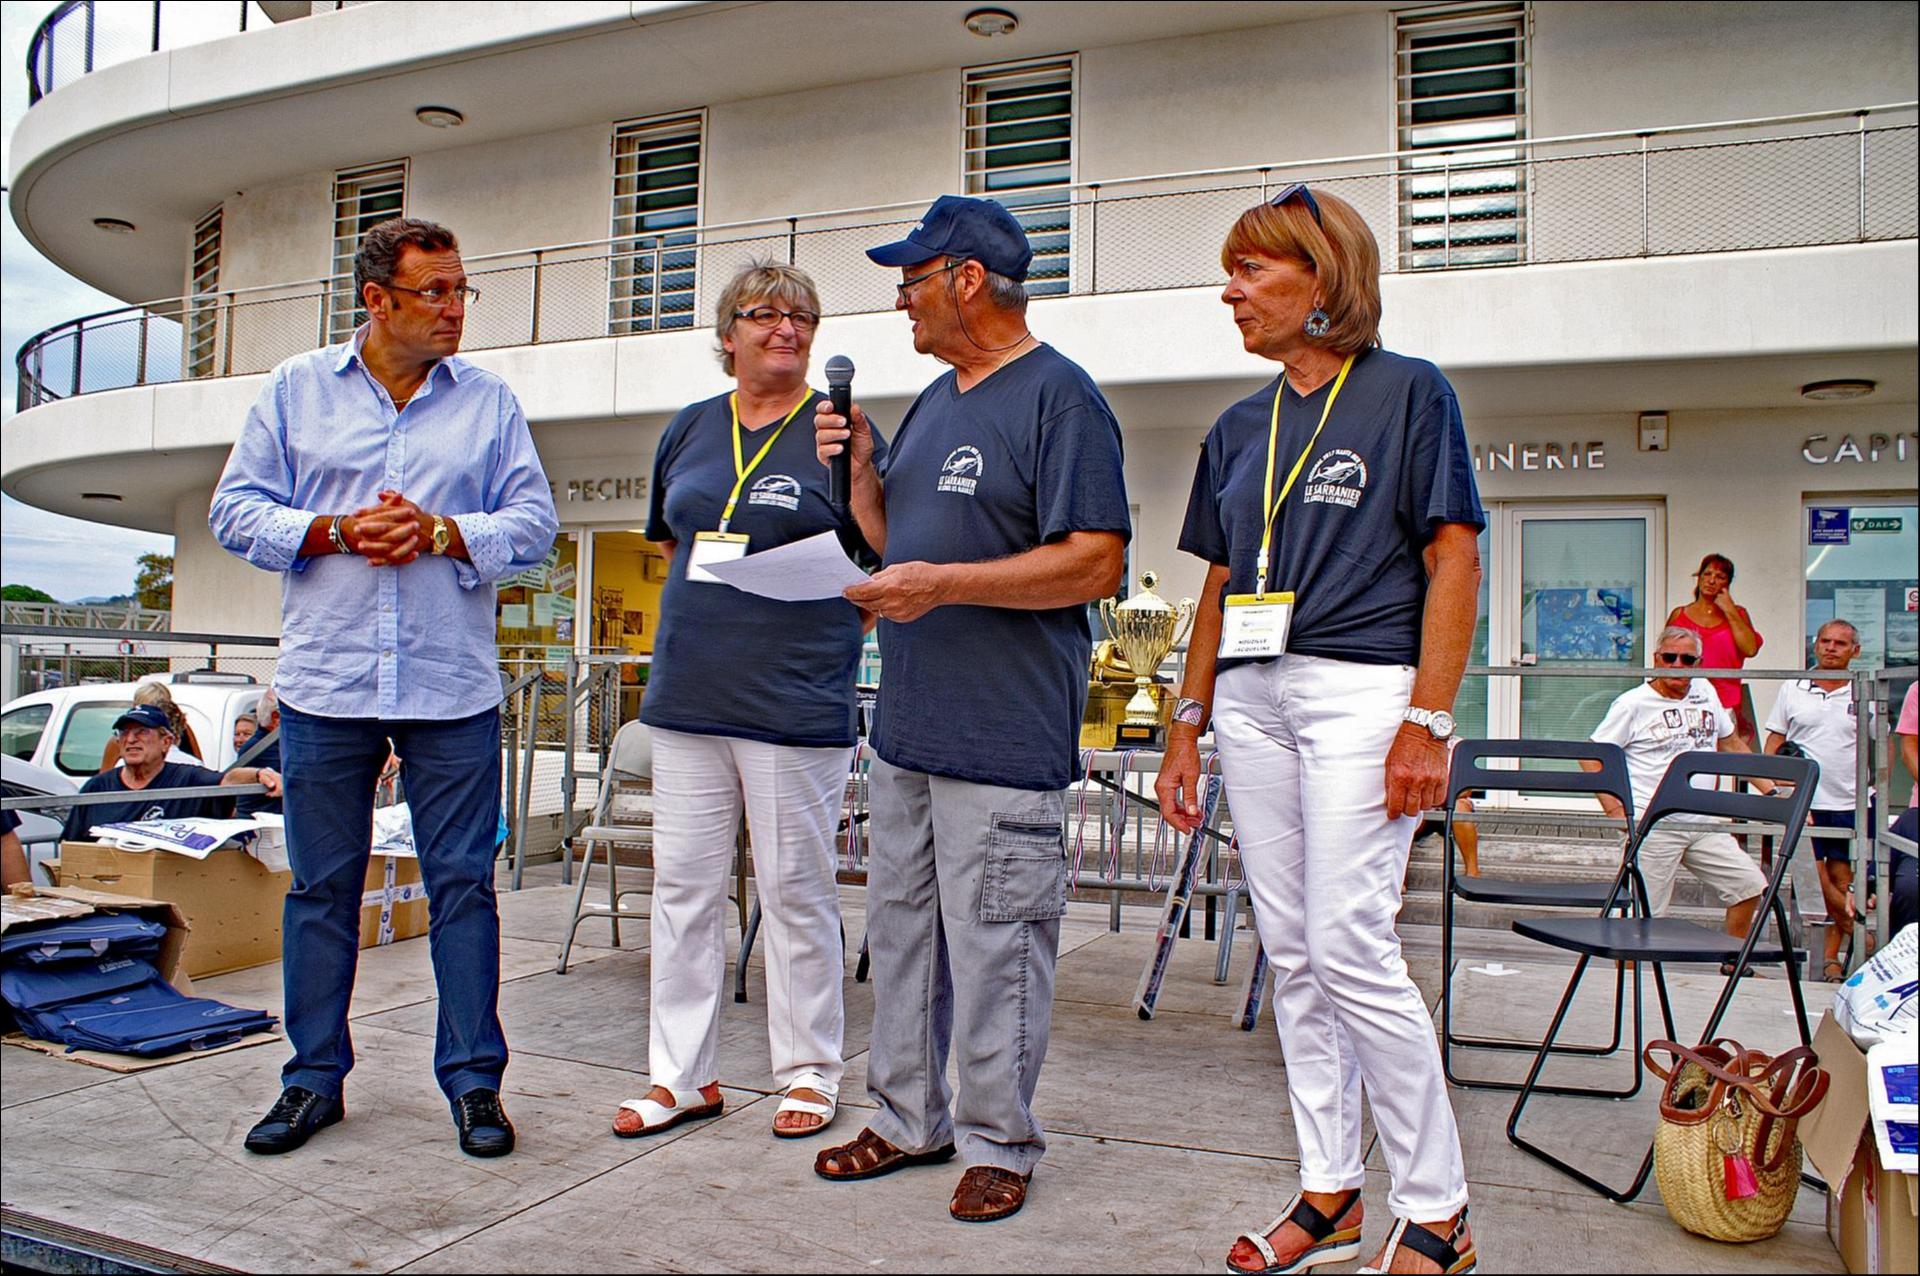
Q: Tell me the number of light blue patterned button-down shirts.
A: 1